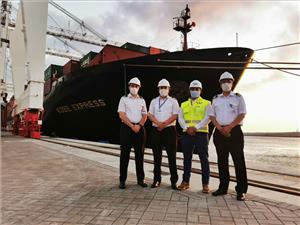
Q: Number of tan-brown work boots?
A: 2